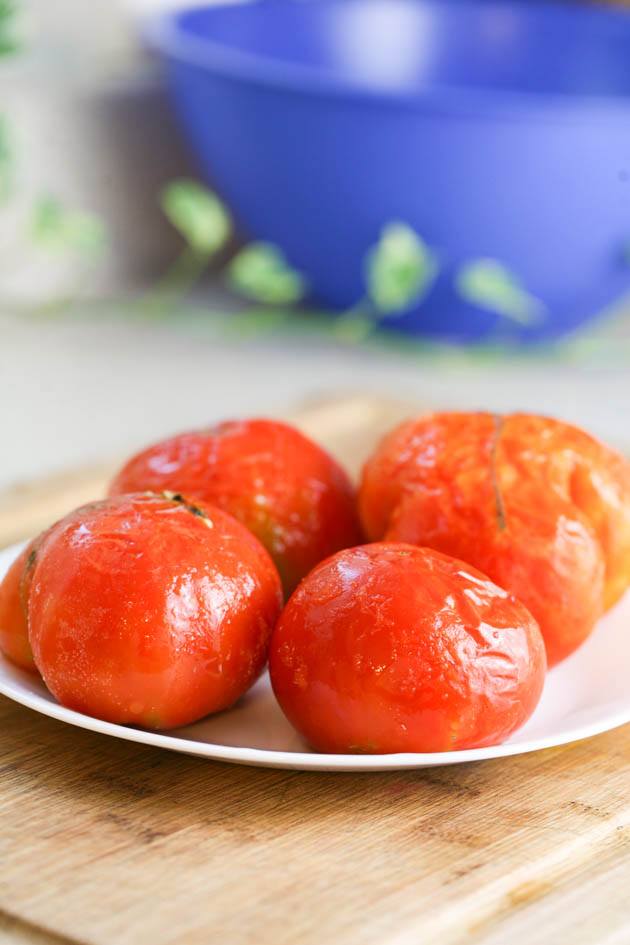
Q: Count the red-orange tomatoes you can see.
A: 4